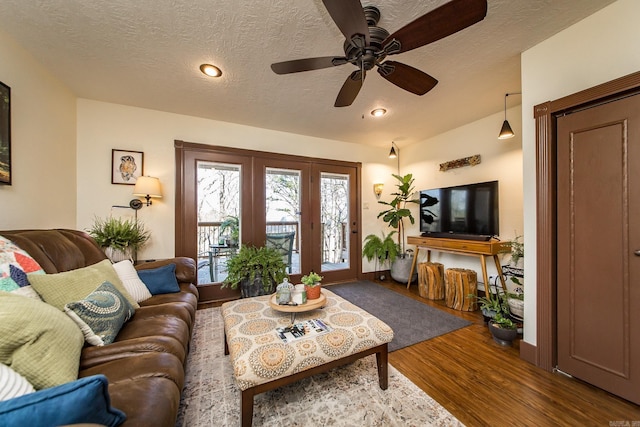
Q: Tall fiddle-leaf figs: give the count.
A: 1